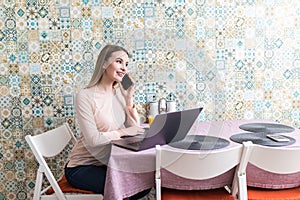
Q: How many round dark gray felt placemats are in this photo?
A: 3